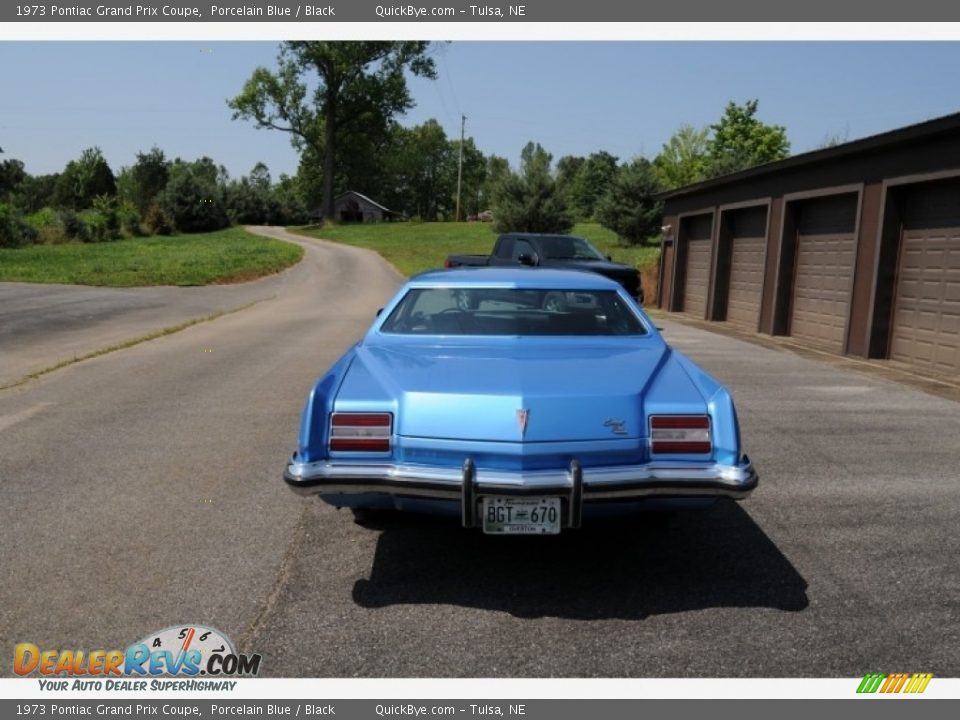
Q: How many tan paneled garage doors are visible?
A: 4